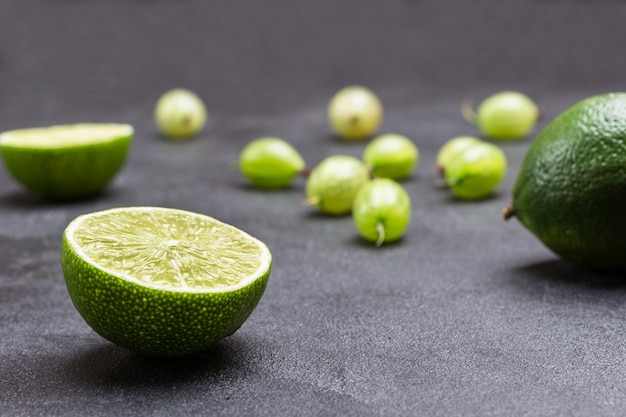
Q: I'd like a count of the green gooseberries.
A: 9